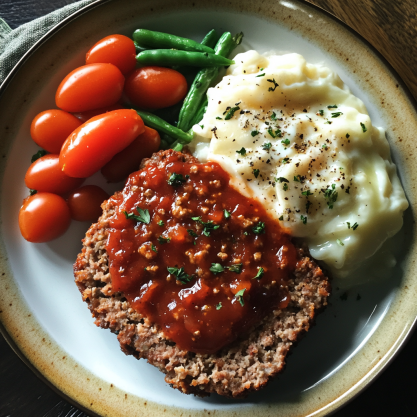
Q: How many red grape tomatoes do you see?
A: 9